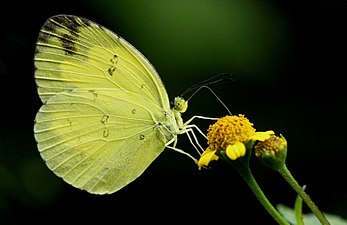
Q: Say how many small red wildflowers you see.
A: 0